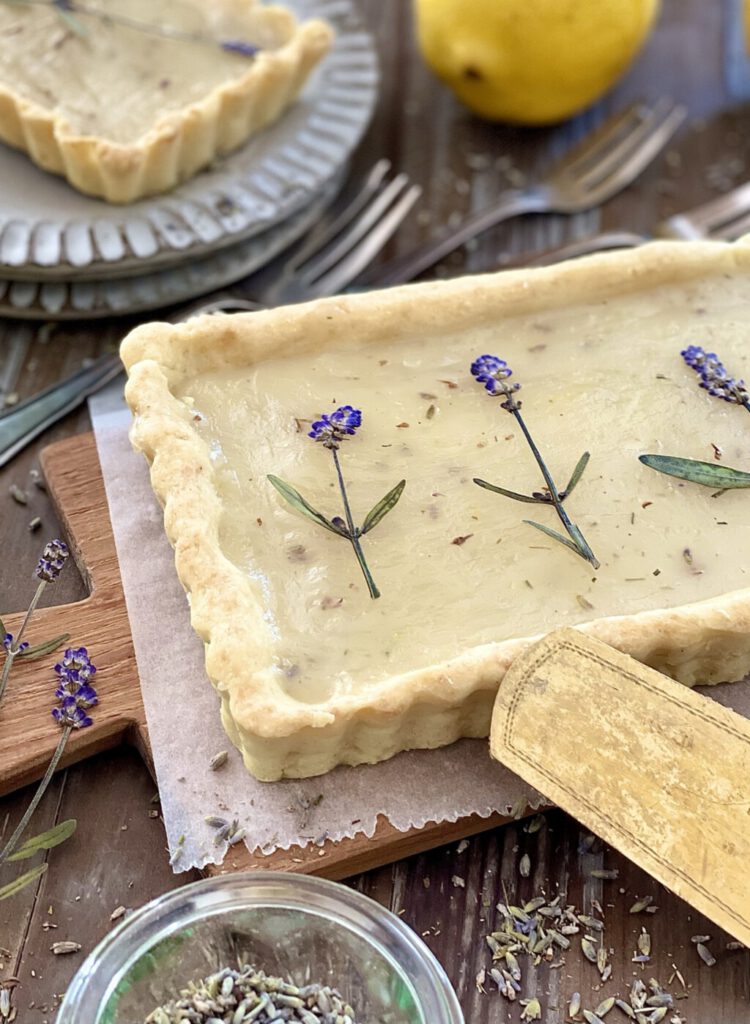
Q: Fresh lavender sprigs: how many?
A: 6